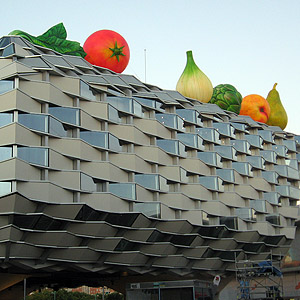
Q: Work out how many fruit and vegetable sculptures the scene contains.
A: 6